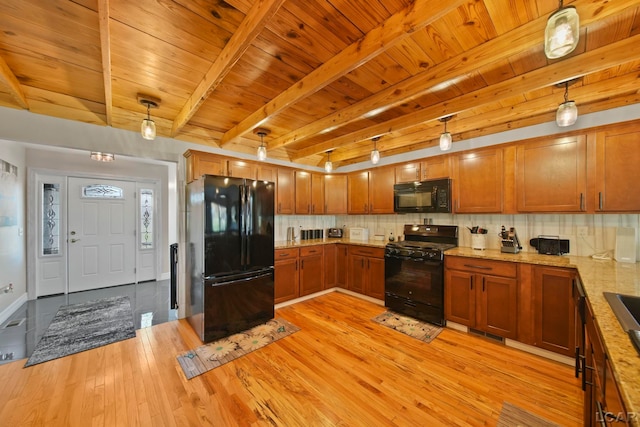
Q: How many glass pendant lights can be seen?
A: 7